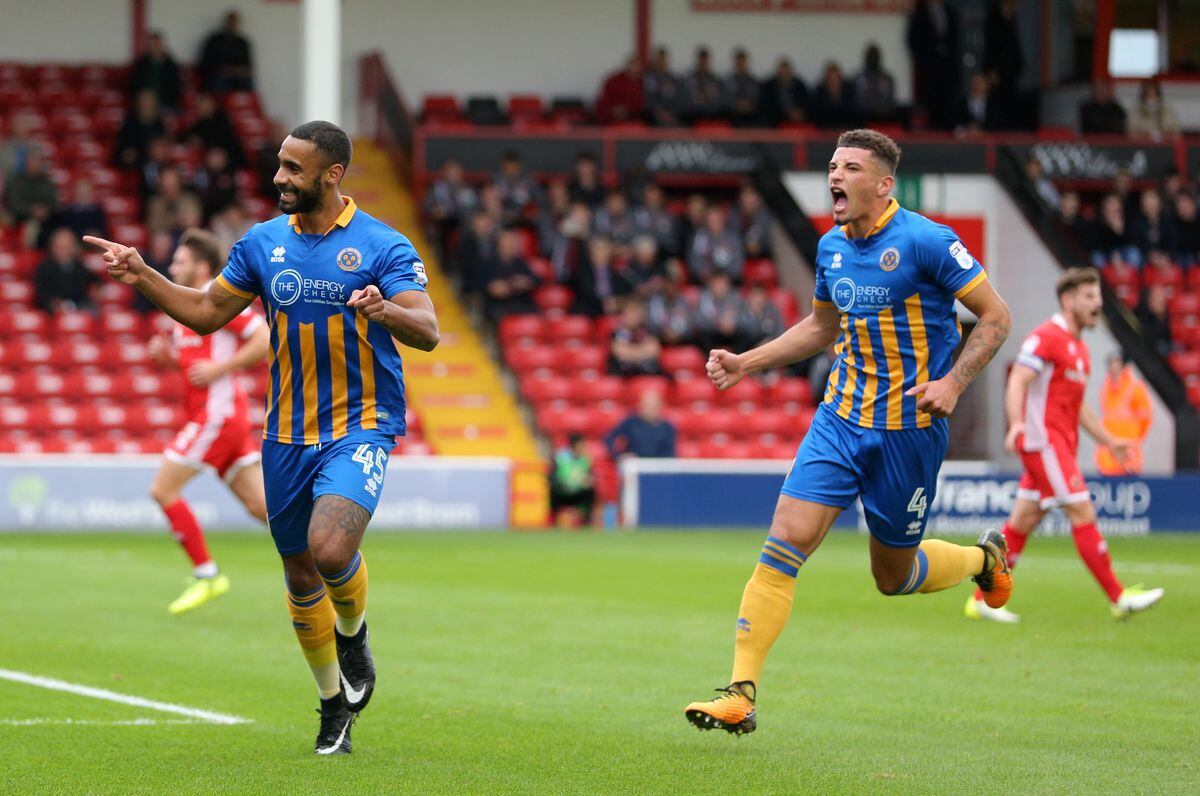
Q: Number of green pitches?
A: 1